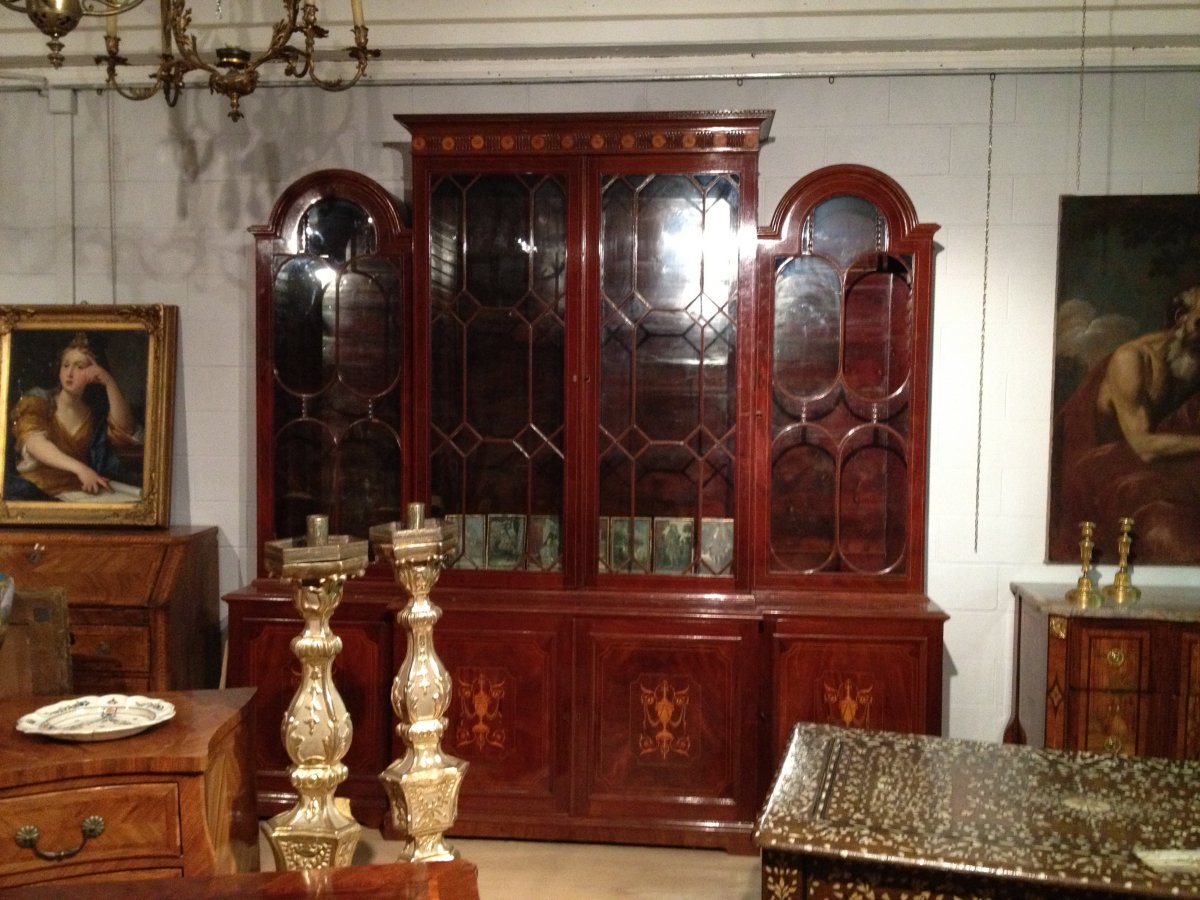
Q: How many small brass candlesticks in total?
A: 2